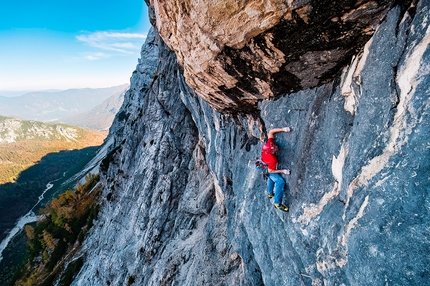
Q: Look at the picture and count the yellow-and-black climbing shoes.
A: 2